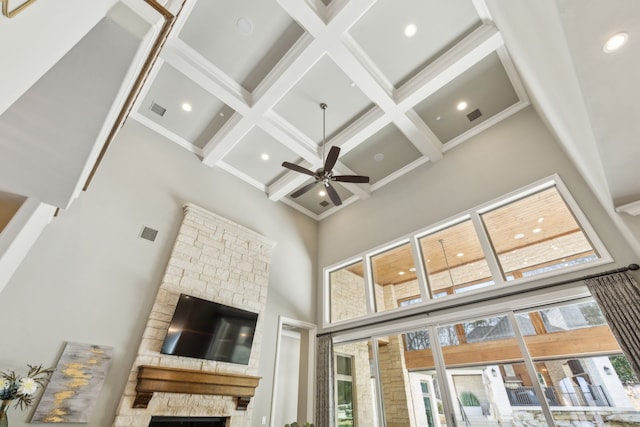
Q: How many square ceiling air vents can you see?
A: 3